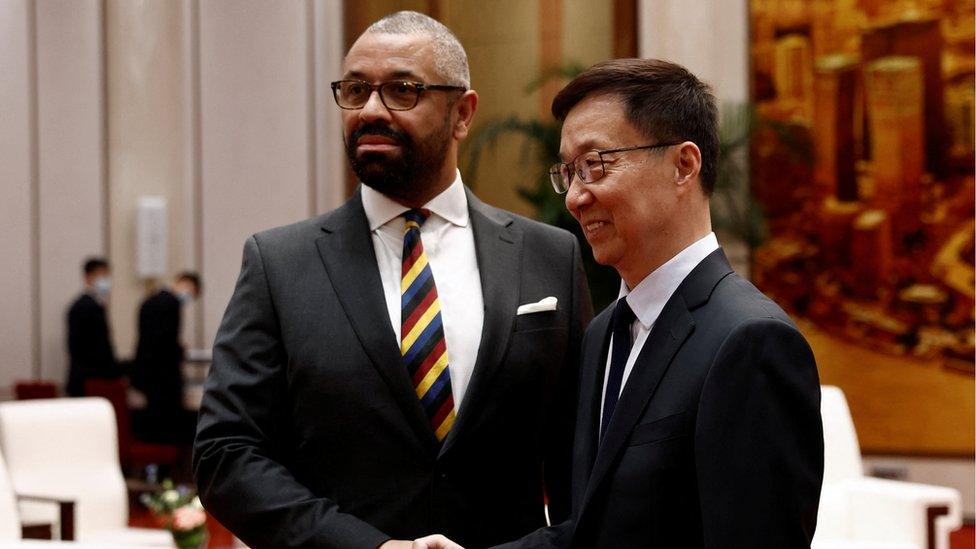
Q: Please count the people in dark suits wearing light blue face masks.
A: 2